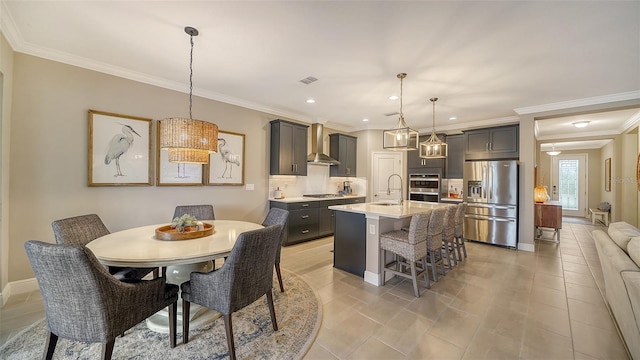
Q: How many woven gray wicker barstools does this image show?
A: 4